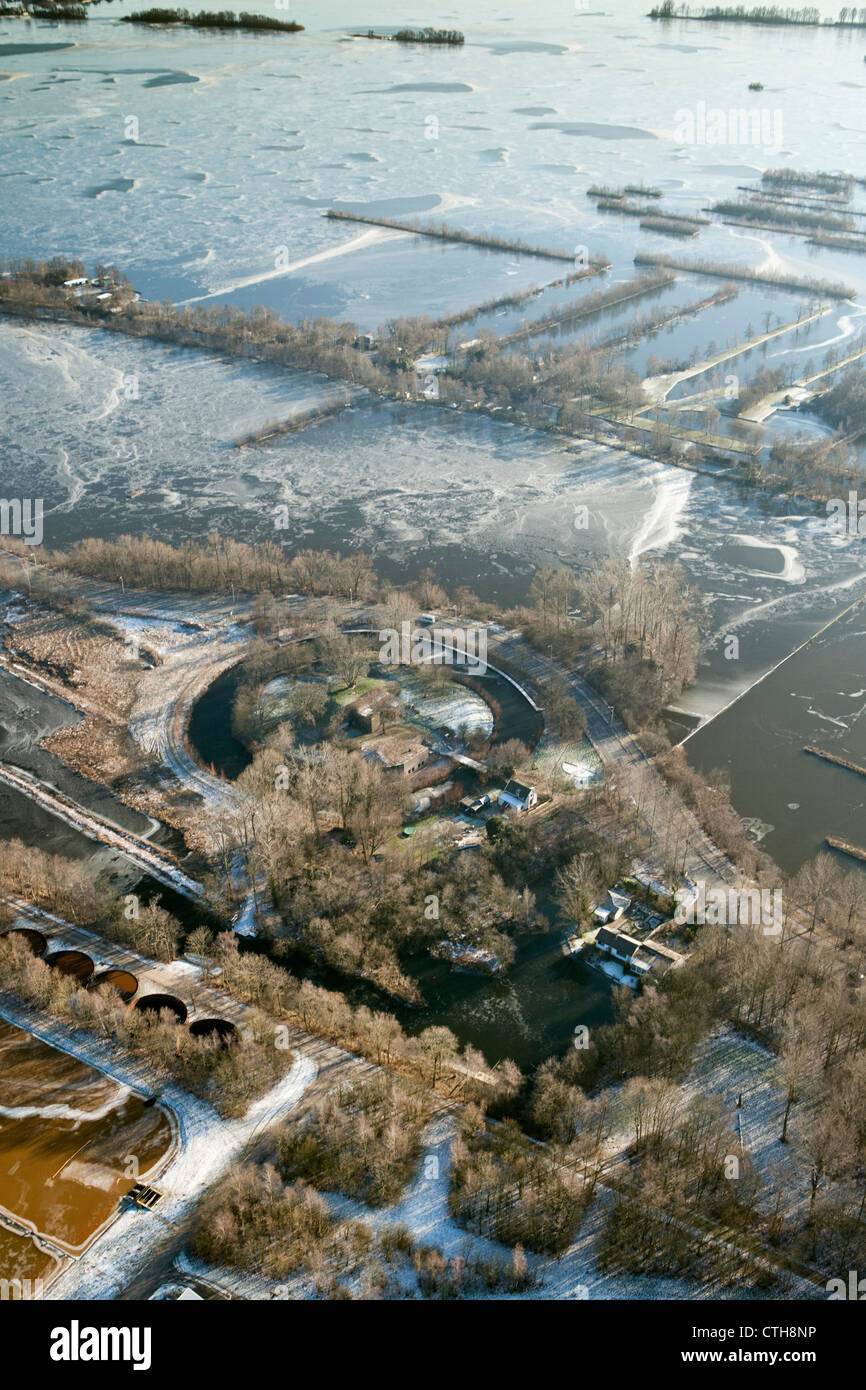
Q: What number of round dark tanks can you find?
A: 5